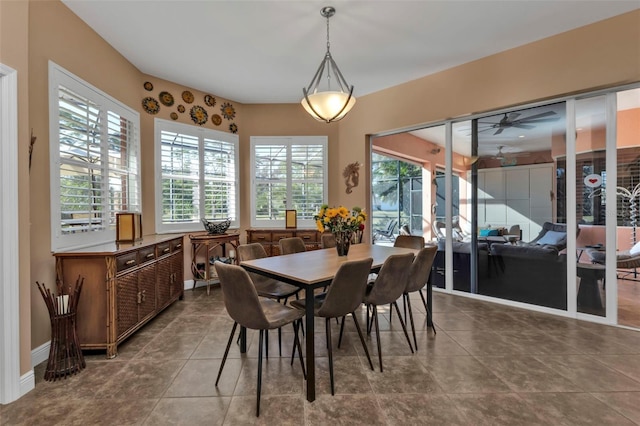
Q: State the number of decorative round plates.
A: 11